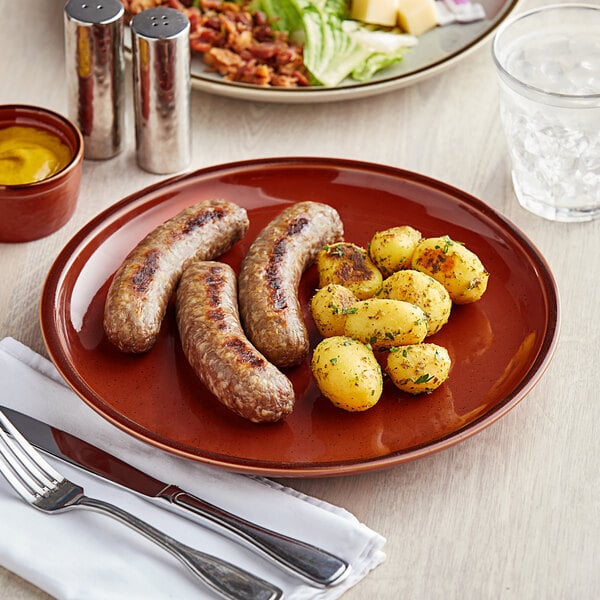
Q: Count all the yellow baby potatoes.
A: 8